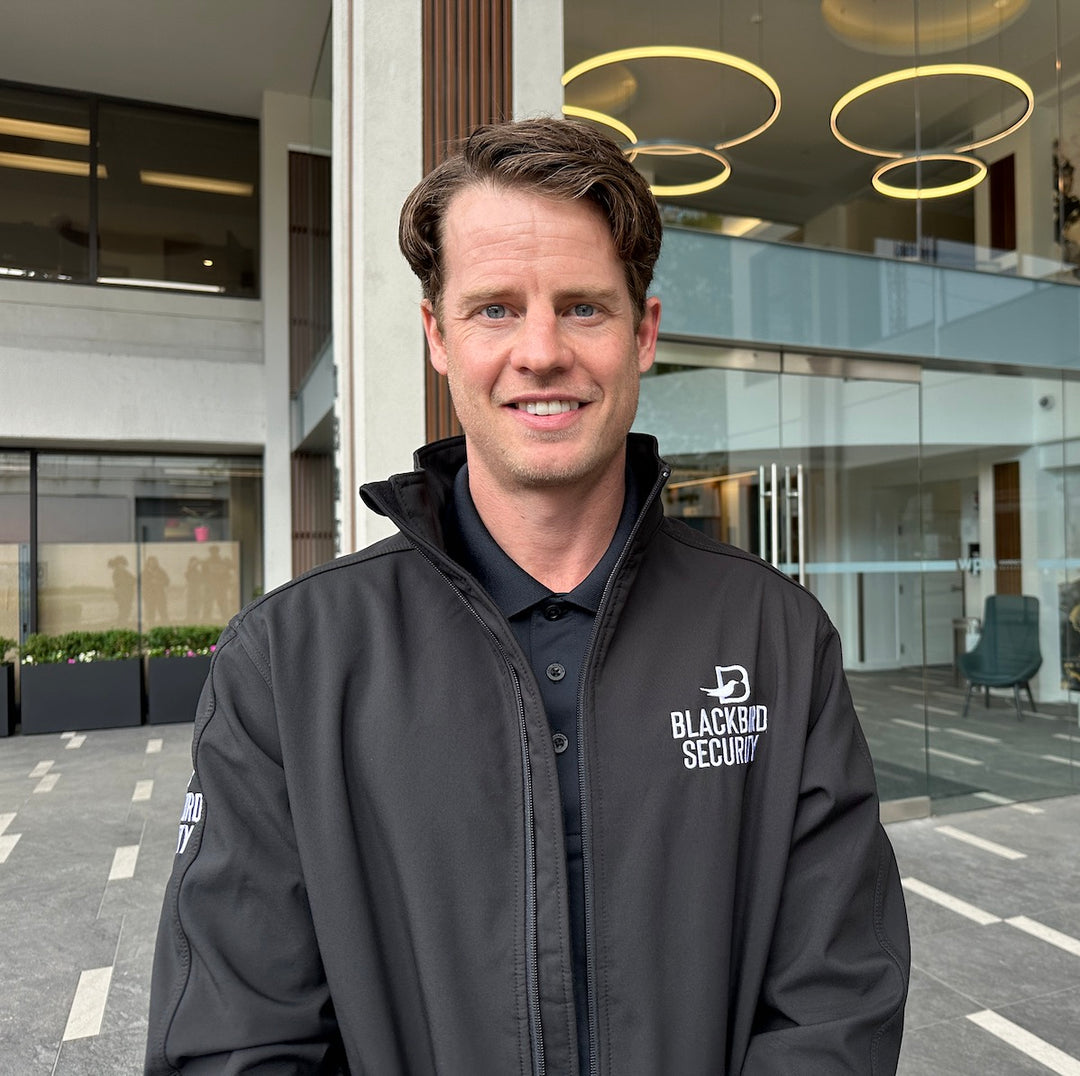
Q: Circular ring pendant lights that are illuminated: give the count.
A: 5